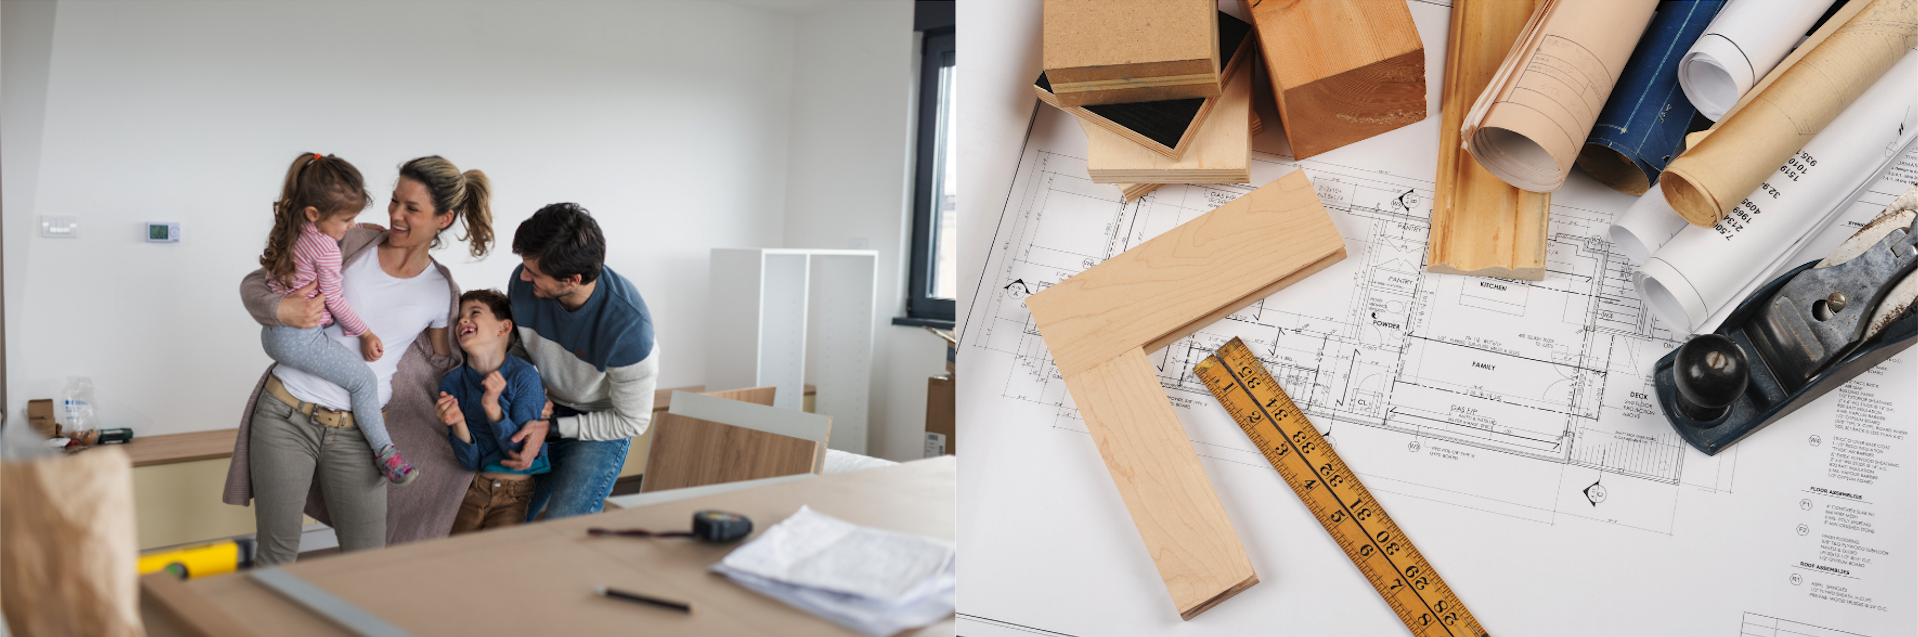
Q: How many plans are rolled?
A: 6